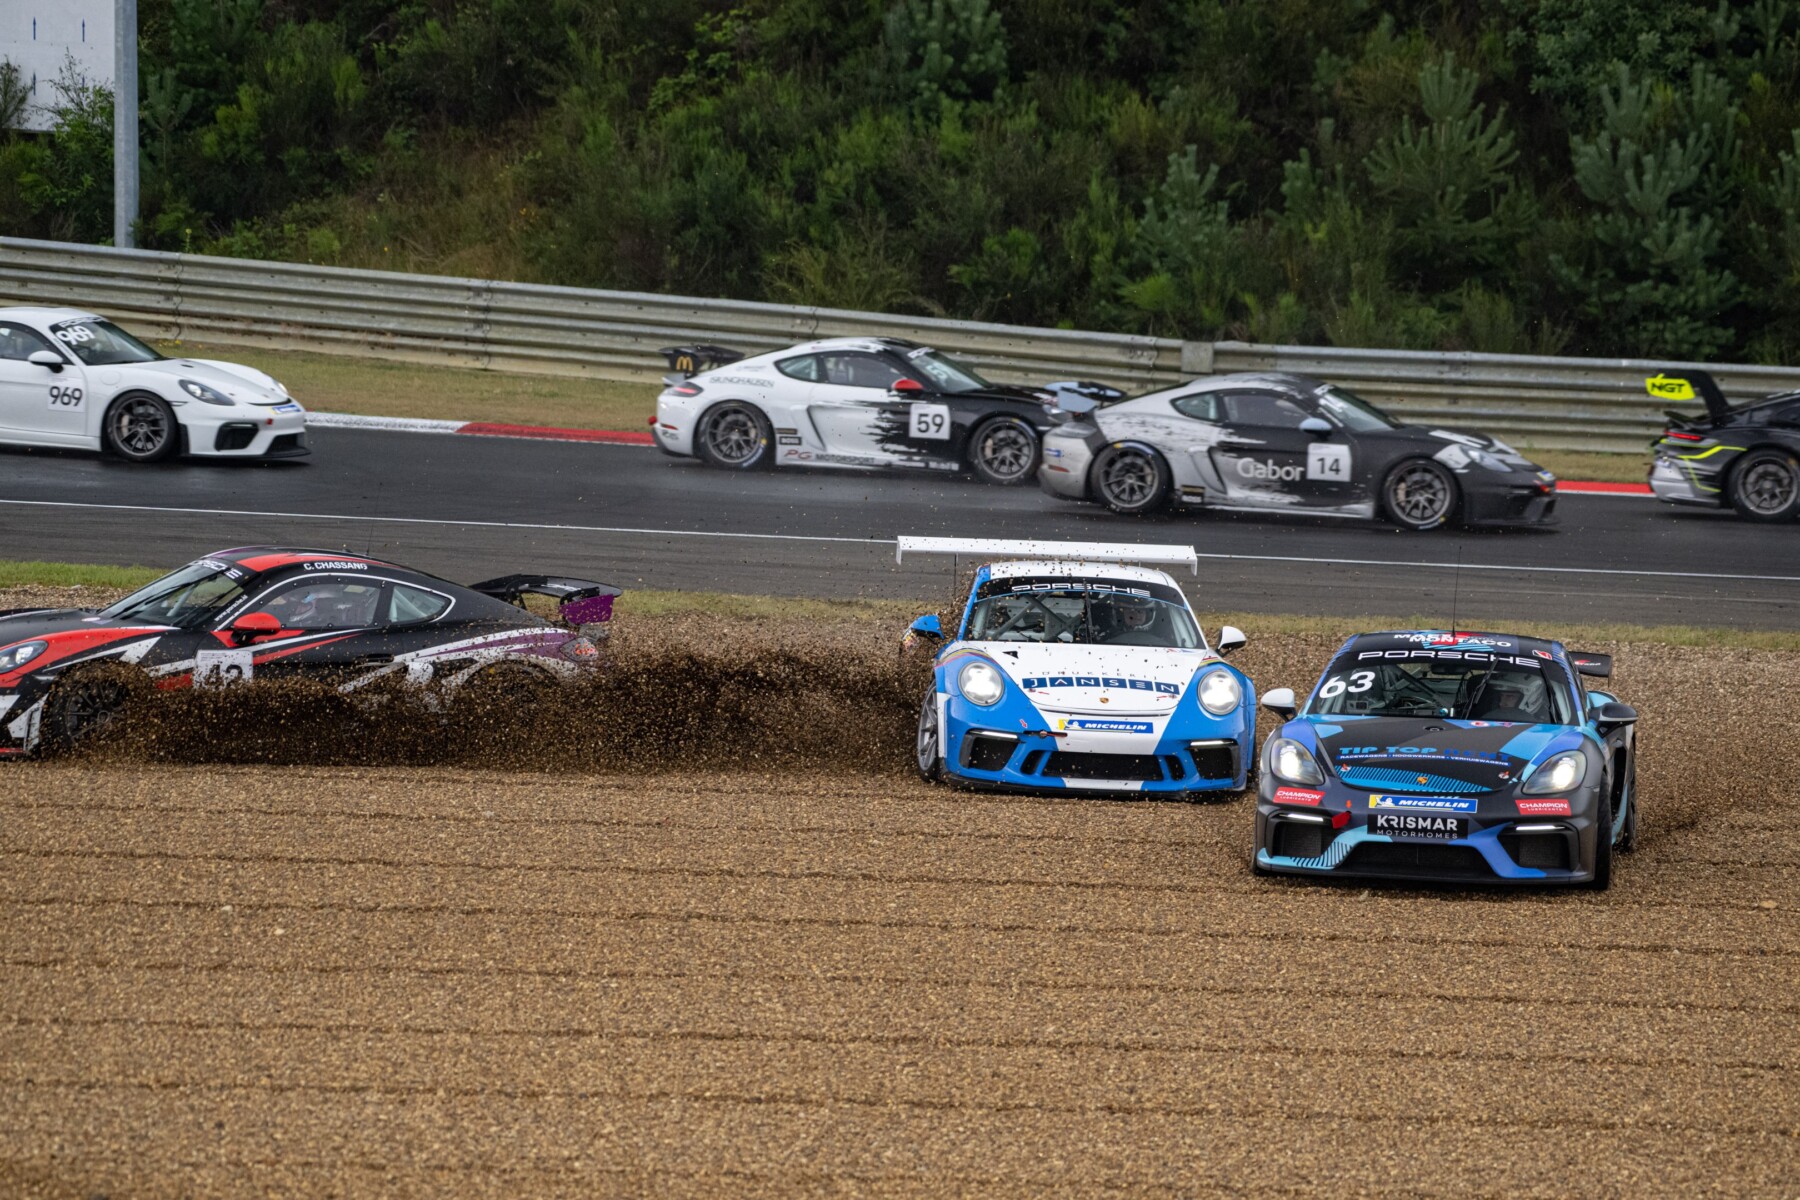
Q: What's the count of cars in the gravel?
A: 3